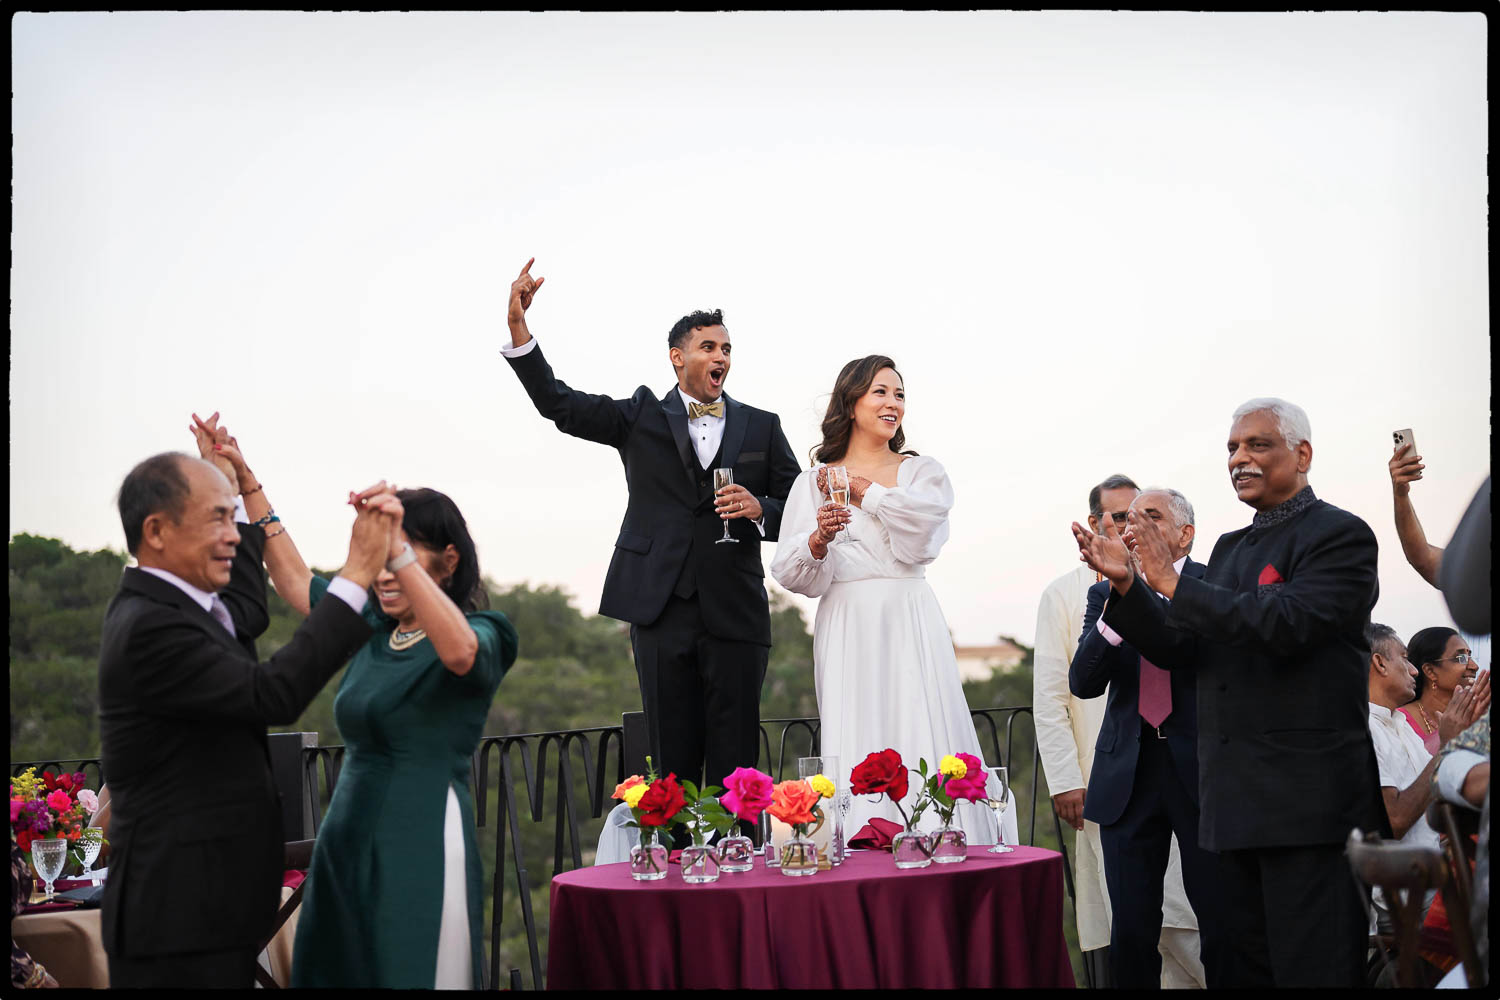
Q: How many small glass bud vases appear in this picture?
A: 6